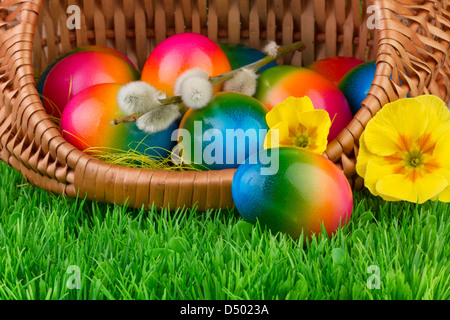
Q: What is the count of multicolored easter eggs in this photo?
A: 10